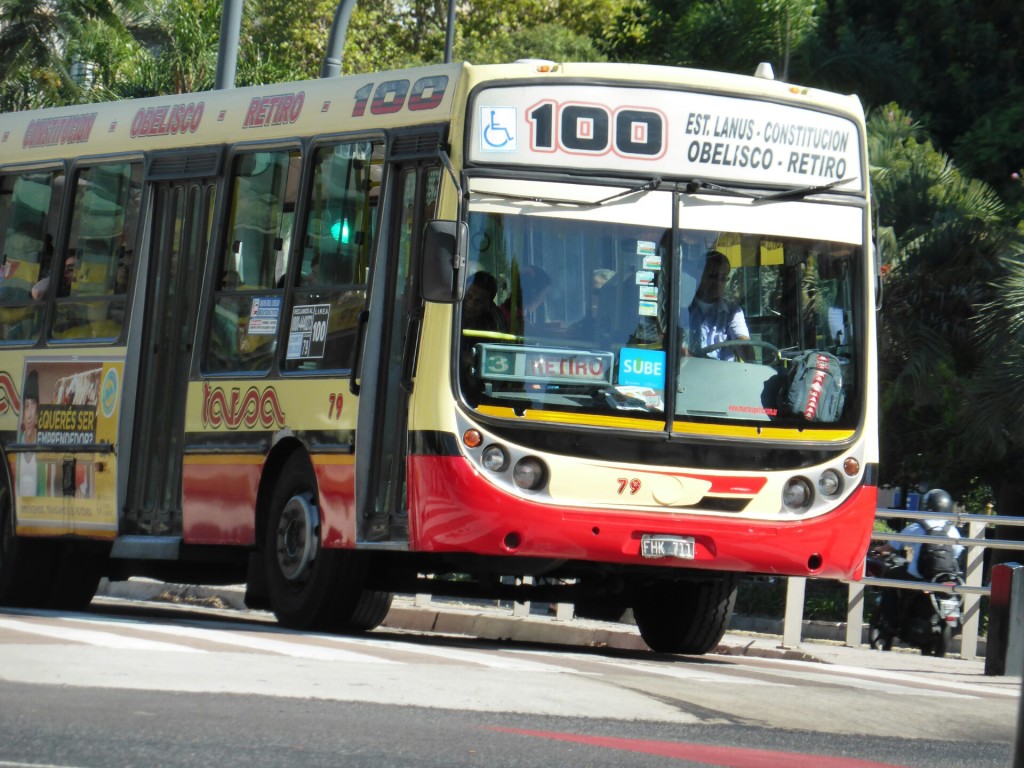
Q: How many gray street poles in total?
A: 3